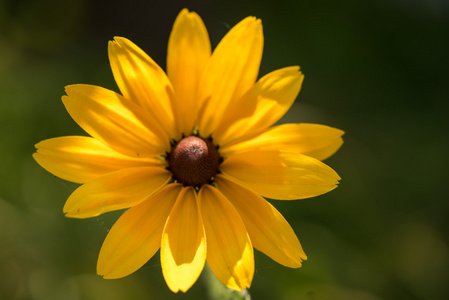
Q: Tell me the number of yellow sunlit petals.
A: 13